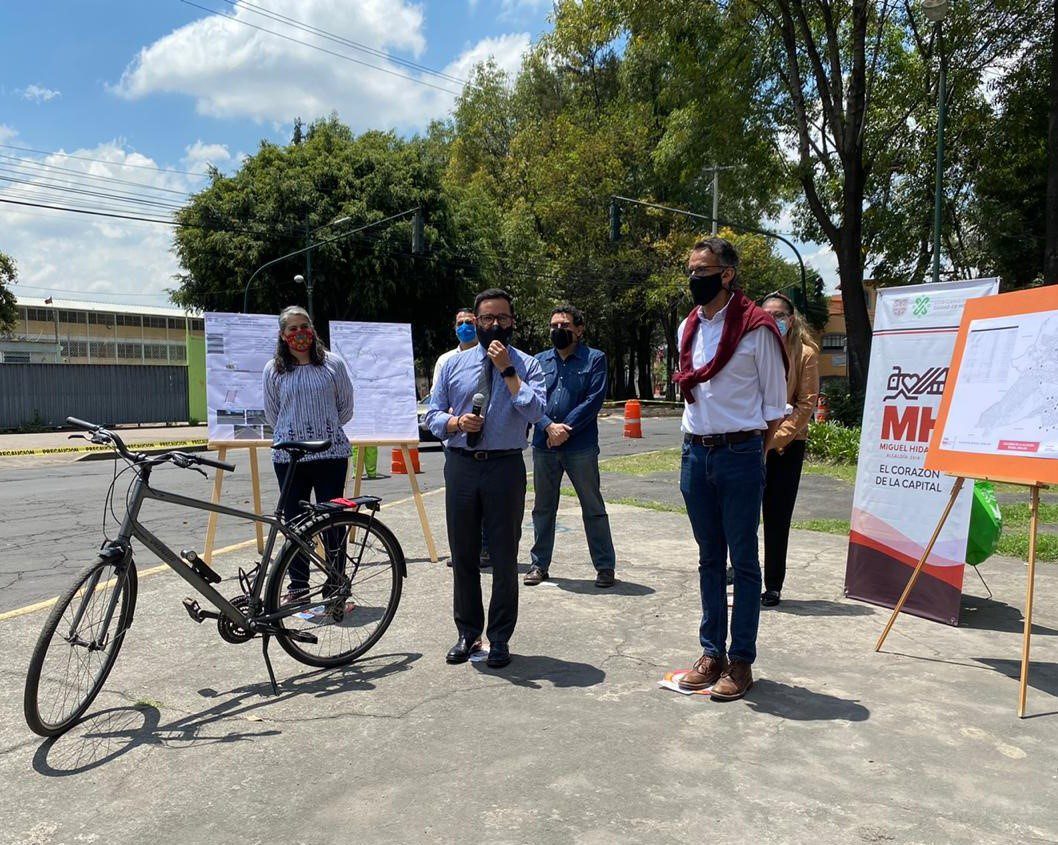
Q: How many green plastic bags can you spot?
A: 1